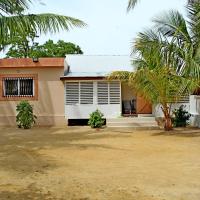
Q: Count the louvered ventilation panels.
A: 4